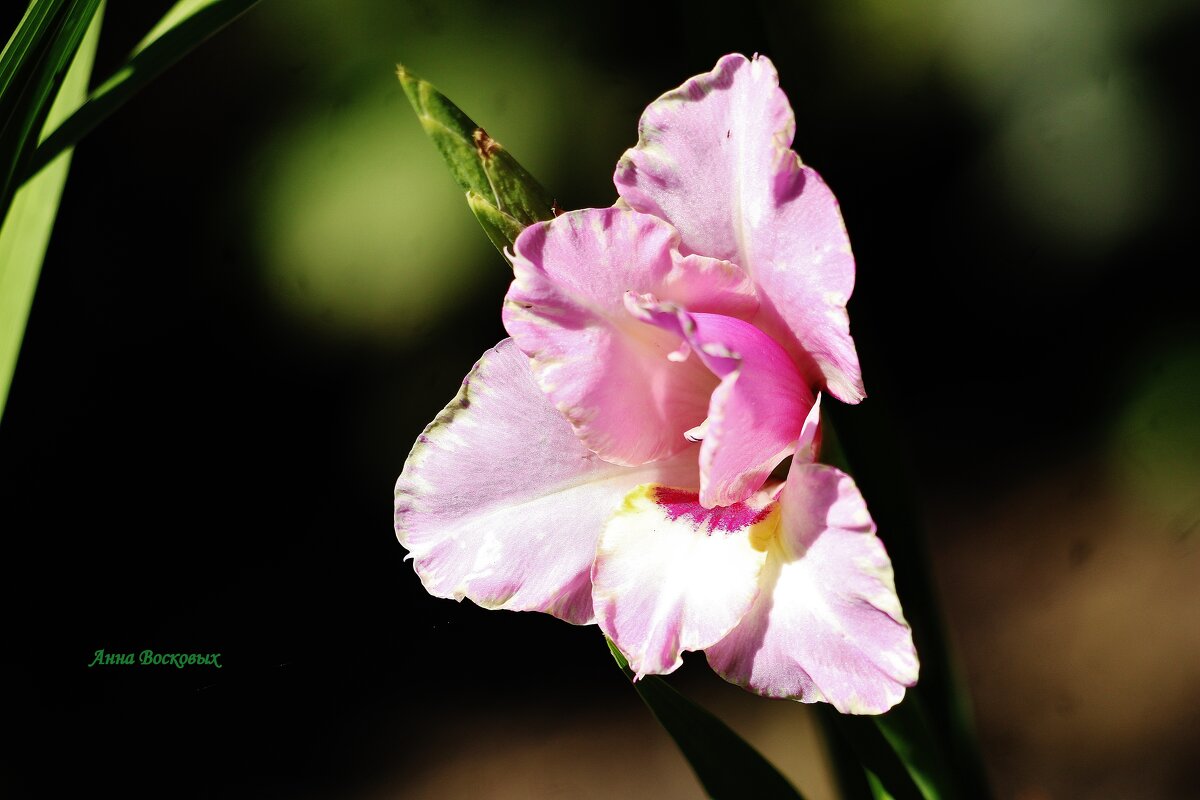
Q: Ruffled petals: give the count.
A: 6